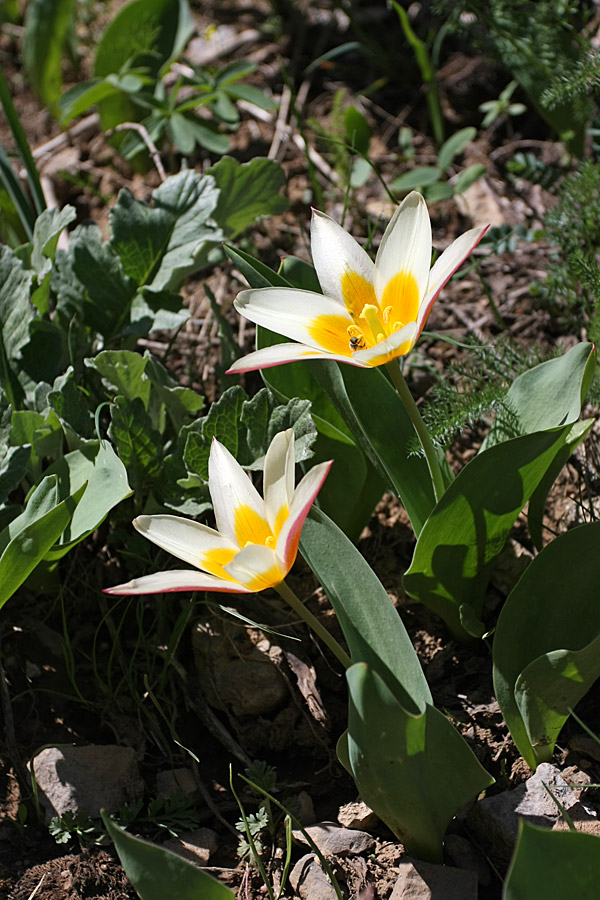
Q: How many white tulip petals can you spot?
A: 12